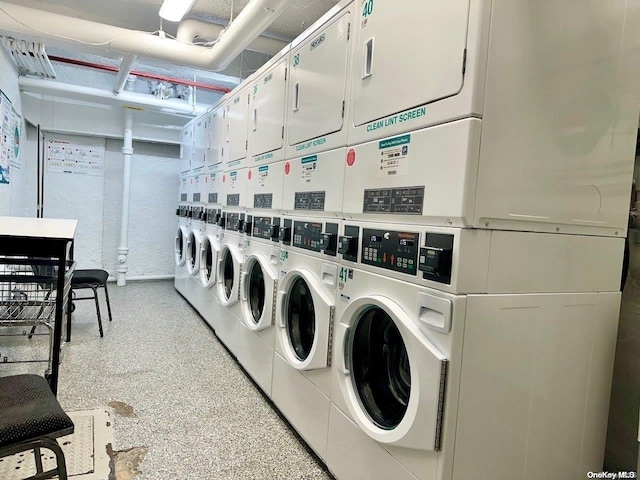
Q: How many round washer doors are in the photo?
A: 7